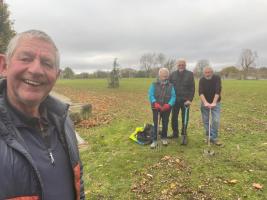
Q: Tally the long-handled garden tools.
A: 3